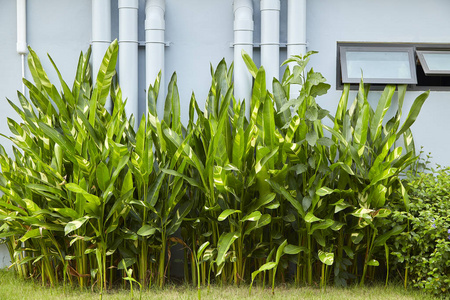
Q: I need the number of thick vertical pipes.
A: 6